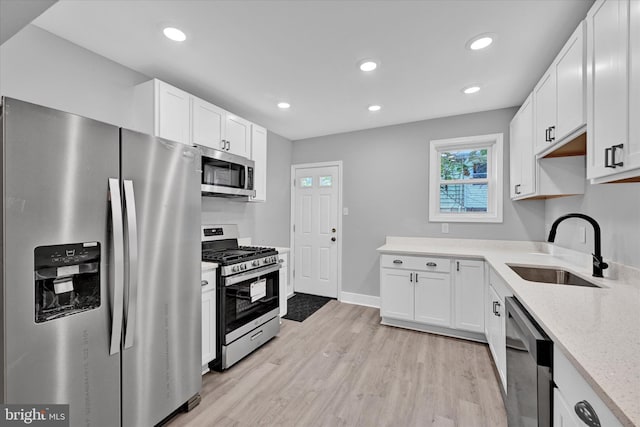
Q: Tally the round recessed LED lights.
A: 6